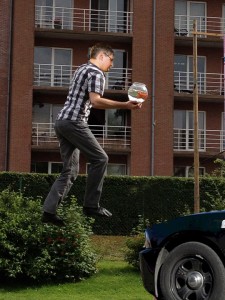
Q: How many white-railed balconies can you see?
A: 6